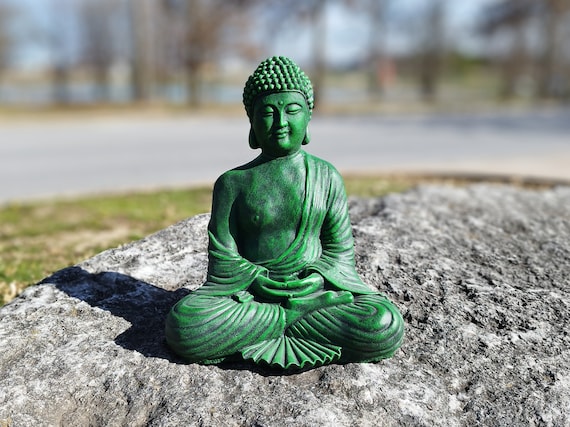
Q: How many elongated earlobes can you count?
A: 2